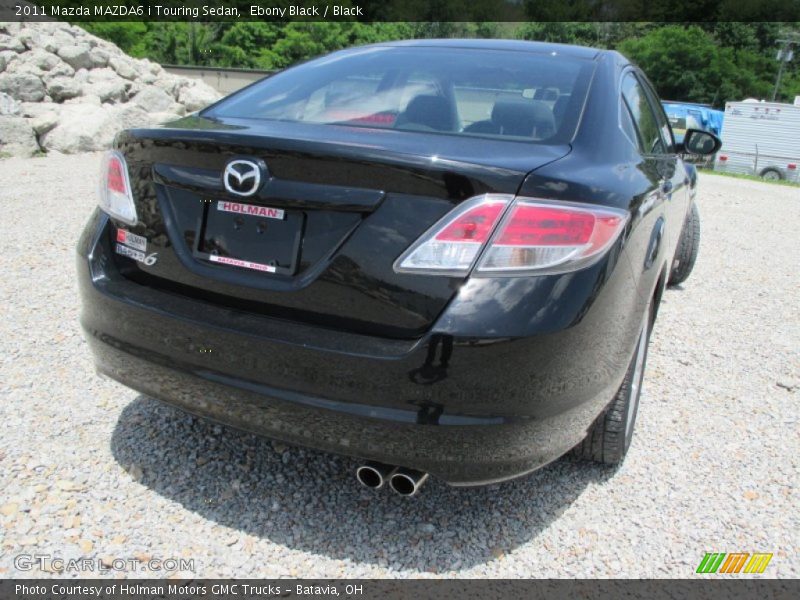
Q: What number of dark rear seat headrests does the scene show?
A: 2